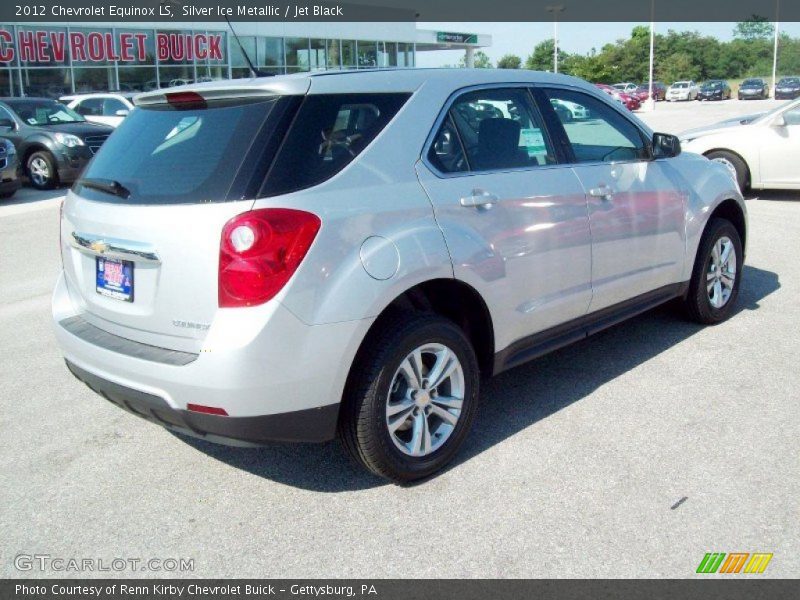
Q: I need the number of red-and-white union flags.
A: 0